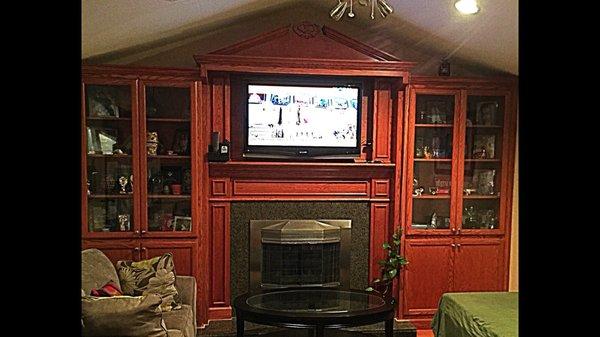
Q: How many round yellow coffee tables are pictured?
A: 0